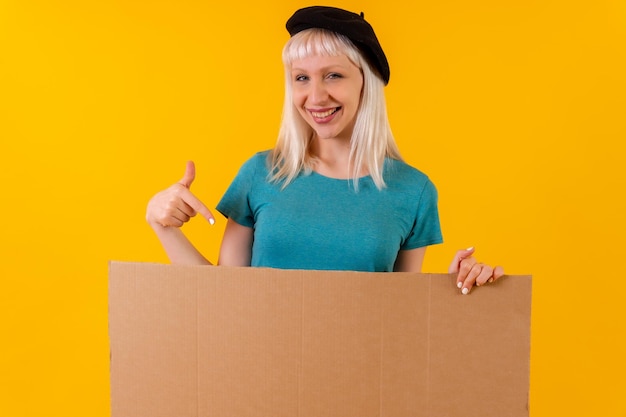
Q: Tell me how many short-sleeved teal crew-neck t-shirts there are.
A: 1